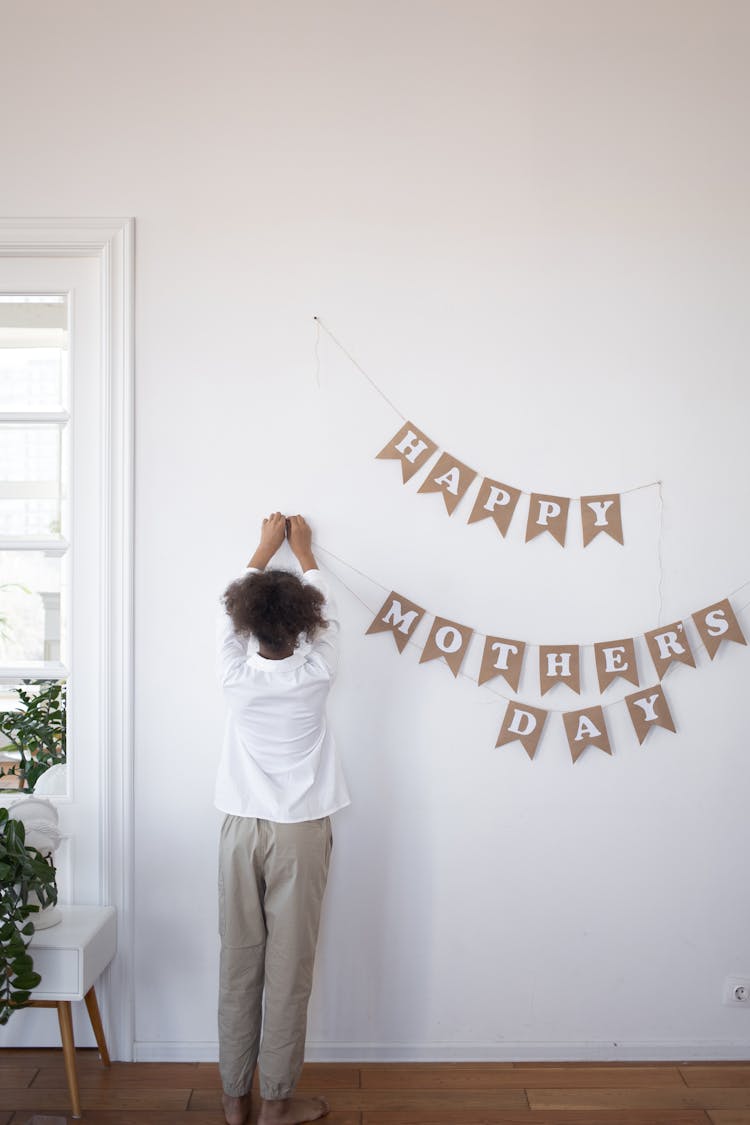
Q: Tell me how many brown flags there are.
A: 15